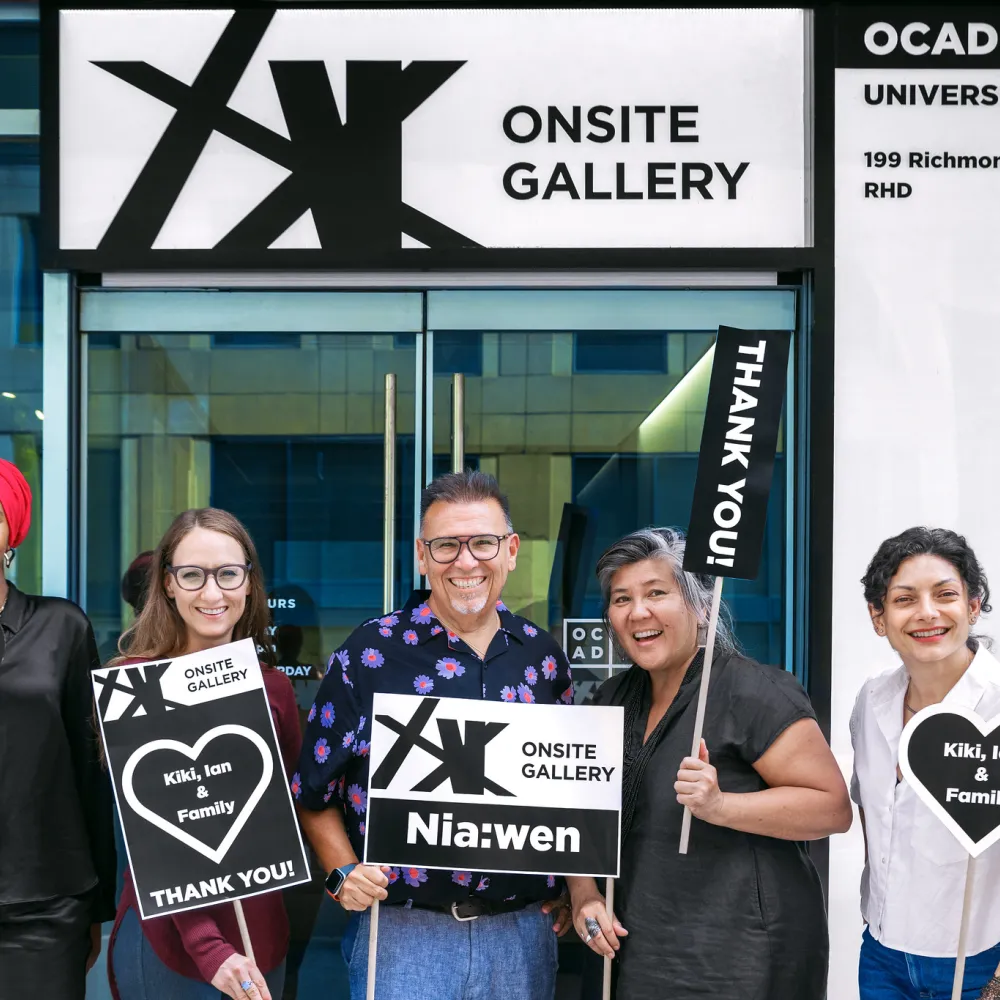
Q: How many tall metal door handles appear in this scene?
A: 2